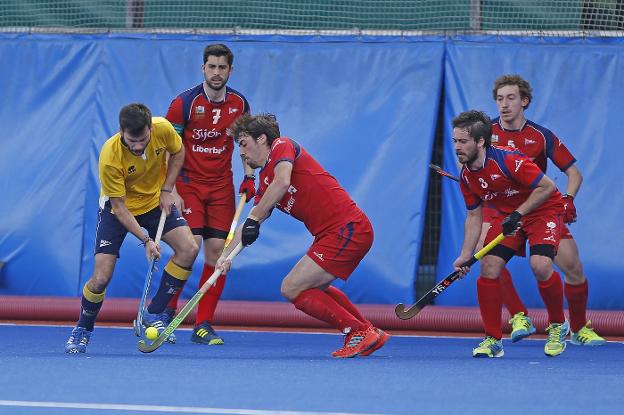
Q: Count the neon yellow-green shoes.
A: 4